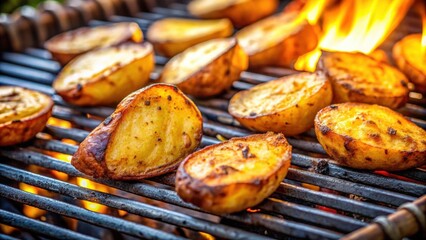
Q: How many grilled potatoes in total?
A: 13